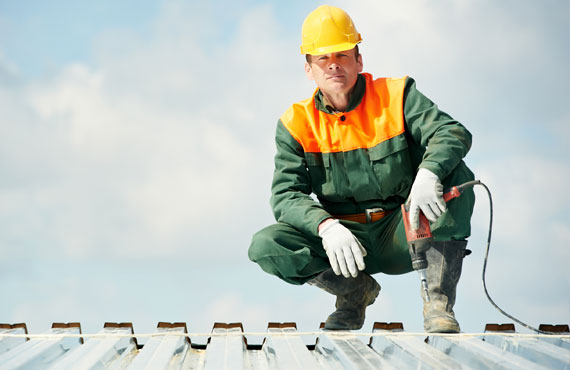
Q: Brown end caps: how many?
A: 10